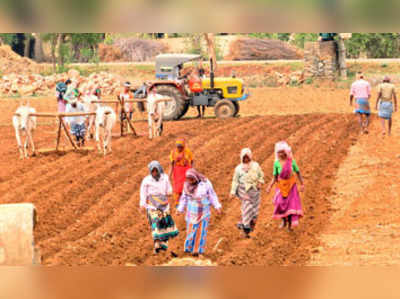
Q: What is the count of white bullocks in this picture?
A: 4